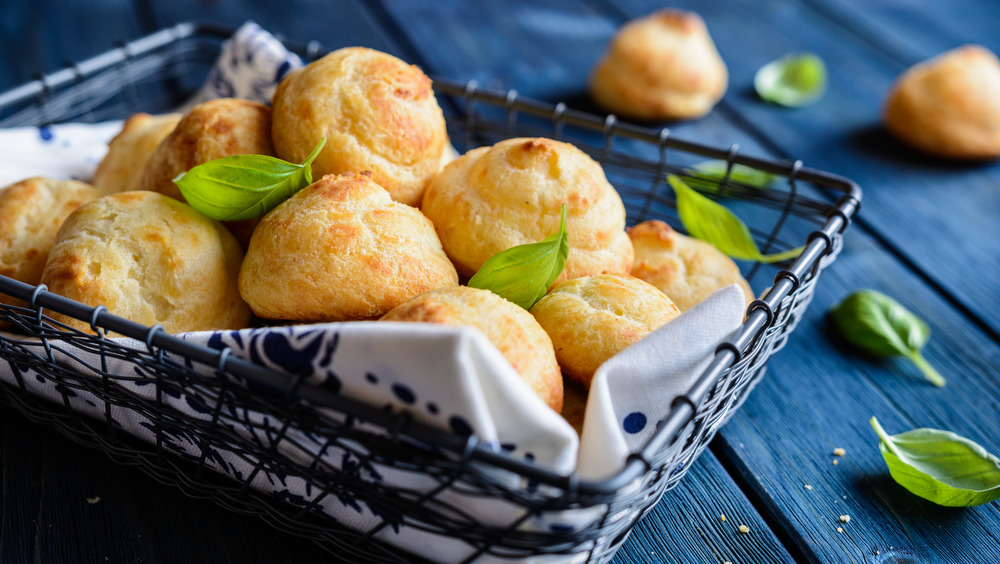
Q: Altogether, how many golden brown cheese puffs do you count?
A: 12